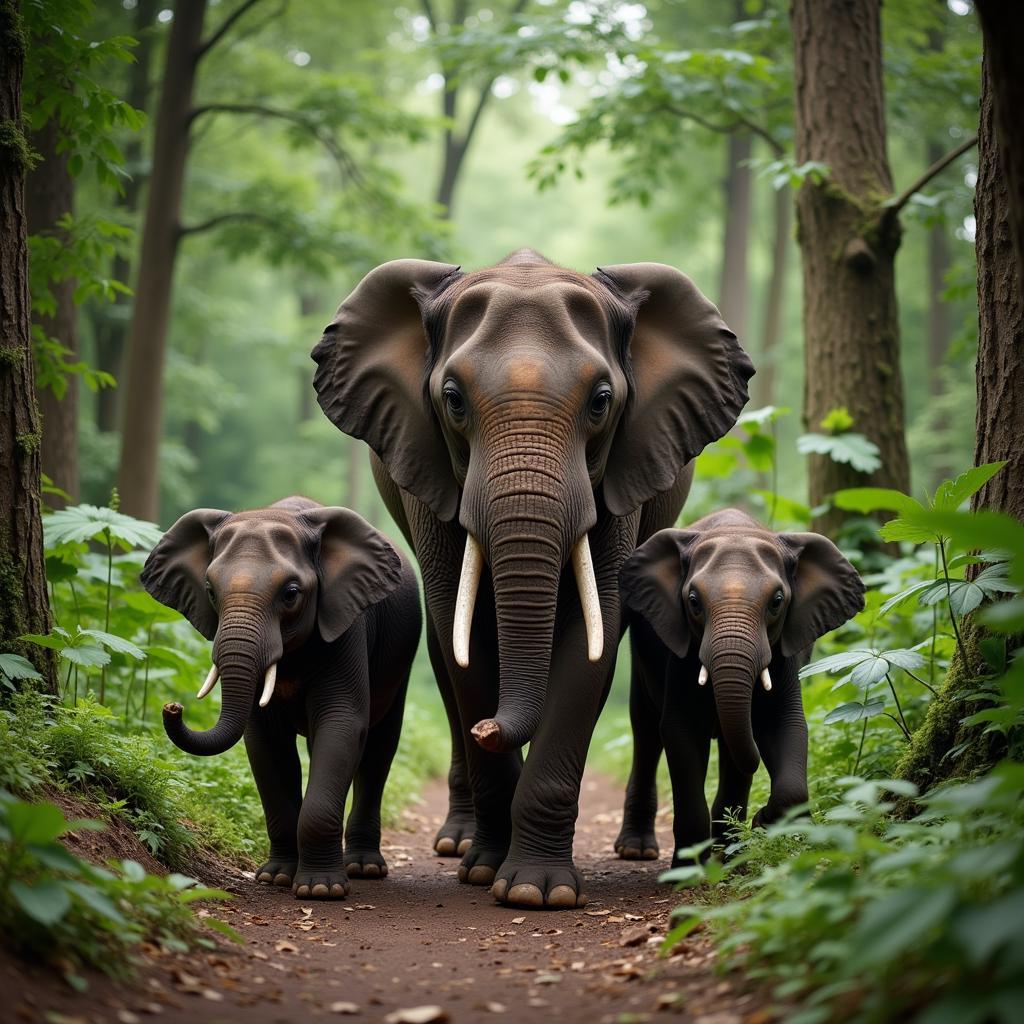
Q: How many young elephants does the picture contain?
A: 2